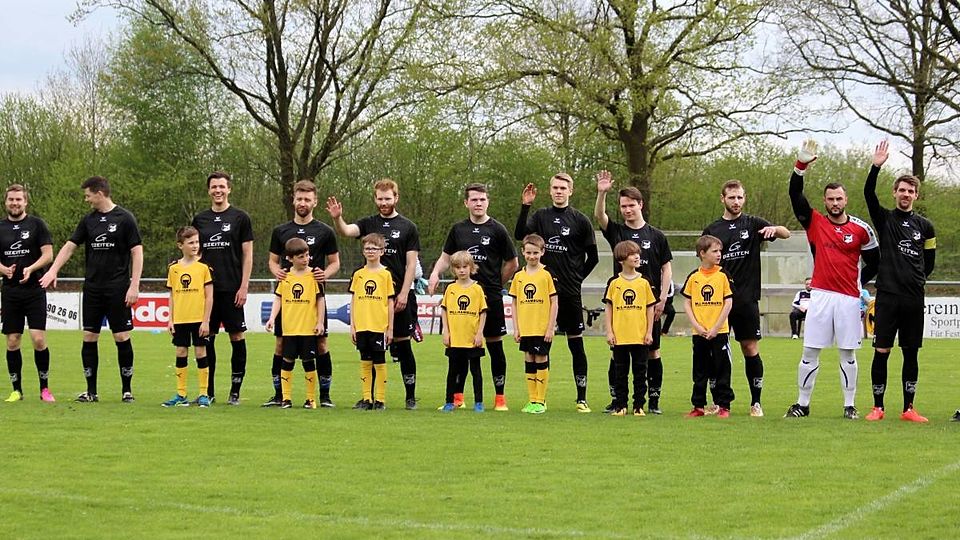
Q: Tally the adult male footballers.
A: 11